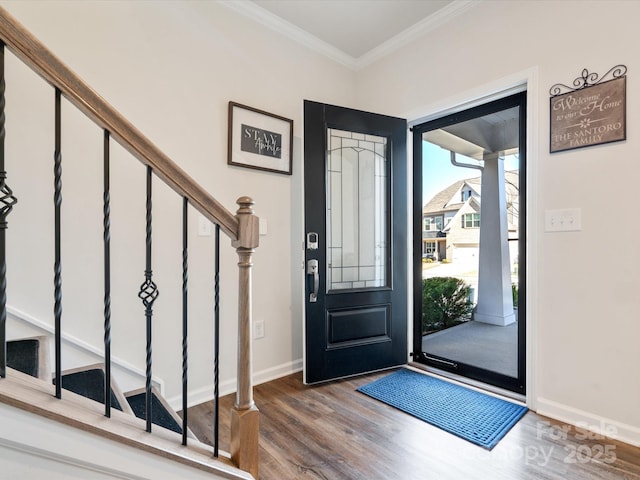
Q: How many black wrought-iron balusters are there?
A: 6